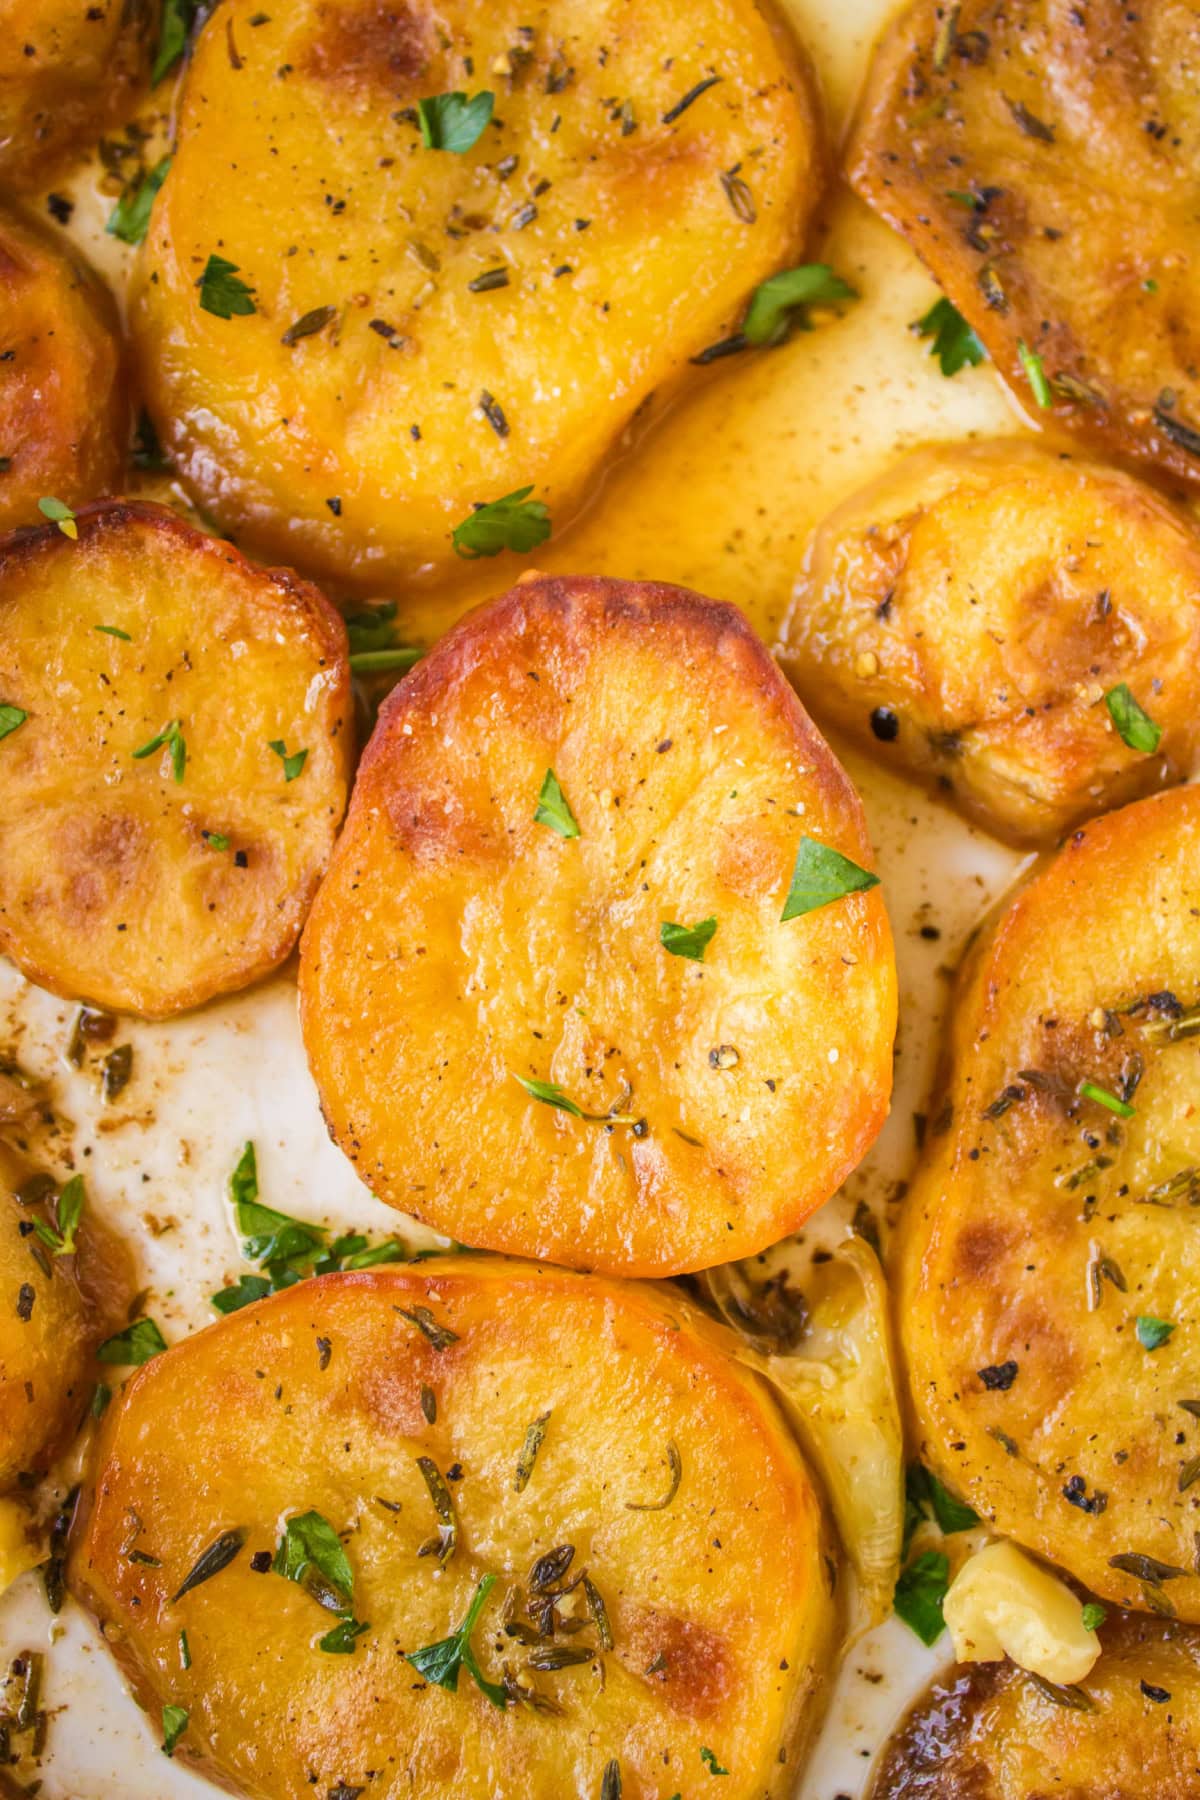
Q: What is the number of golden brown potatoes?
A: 11